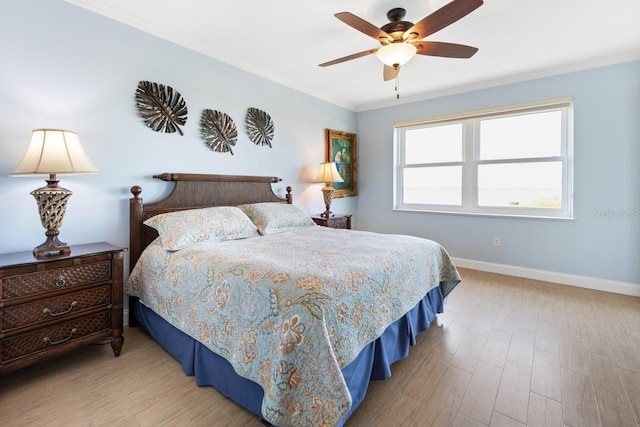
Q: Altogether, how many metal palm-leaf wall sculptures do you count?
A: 3